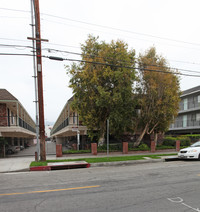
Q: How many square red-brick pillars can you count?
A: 5